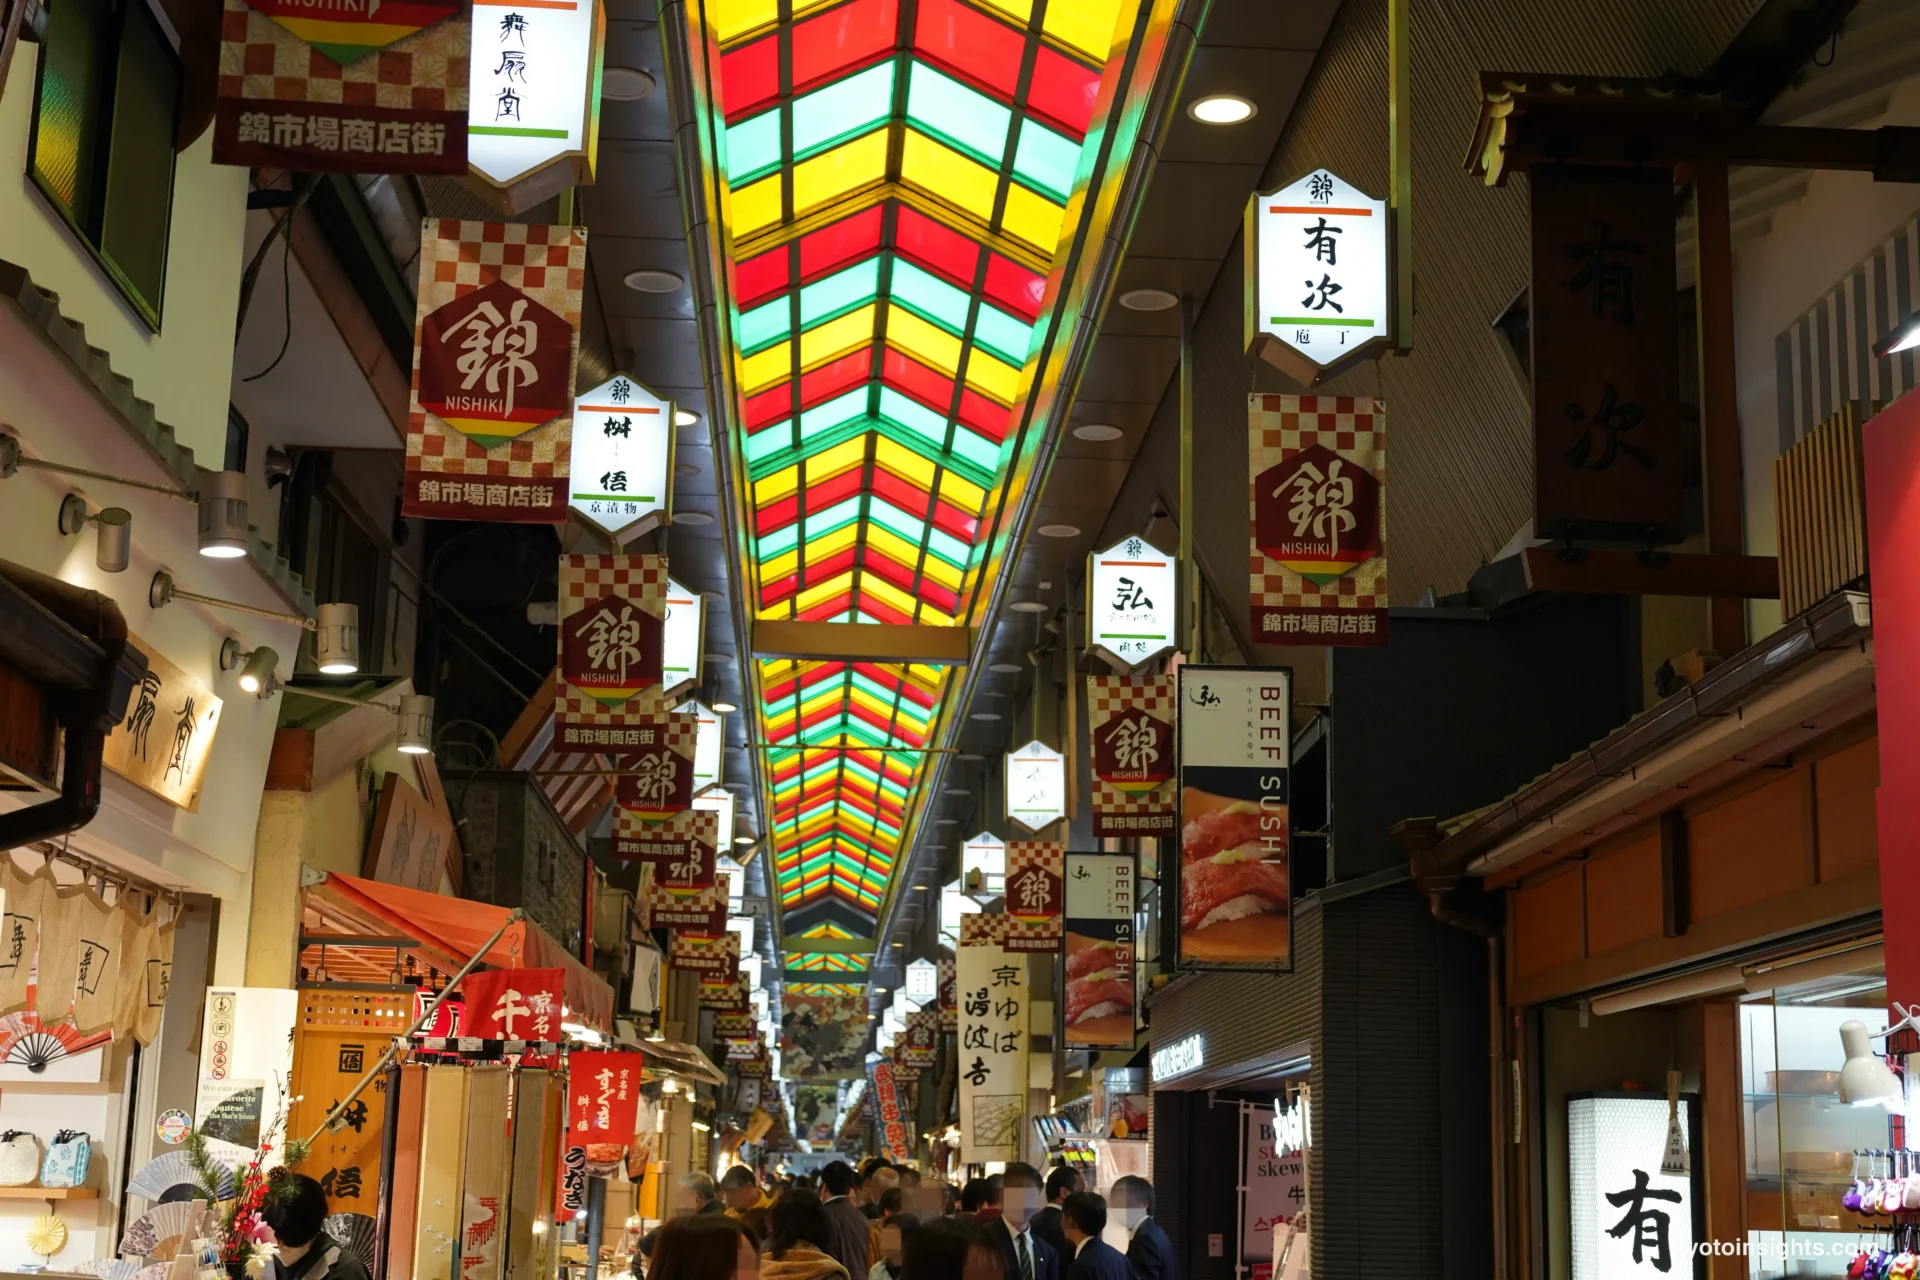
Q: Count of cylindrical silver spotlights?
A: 5